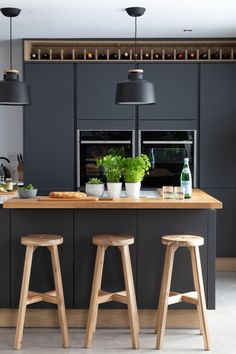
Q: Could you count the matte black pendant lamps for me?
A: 2